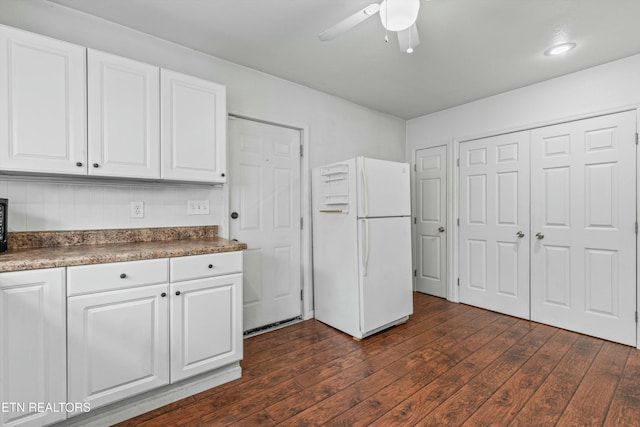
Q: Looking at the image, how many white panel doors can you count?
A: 4